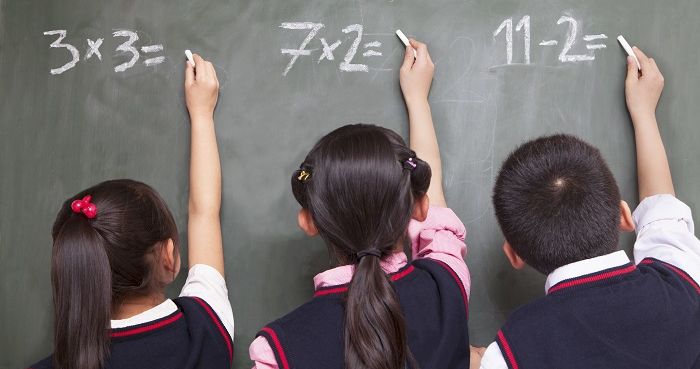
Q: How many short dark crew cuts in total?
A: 1